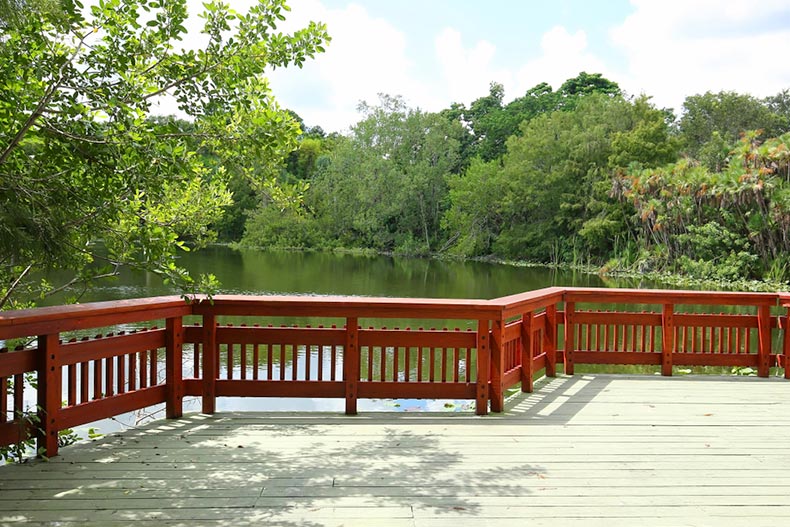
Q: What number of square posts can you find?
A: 12